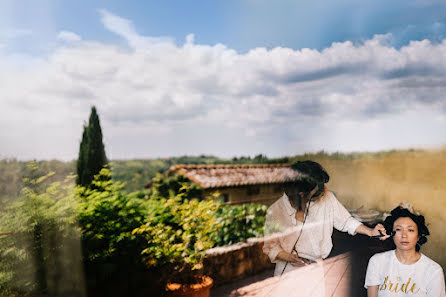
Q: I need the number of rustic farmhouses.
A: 1